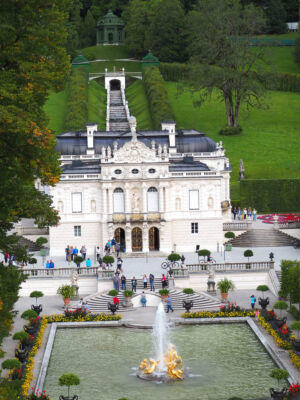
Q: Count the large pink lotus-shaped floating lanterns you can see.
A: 0